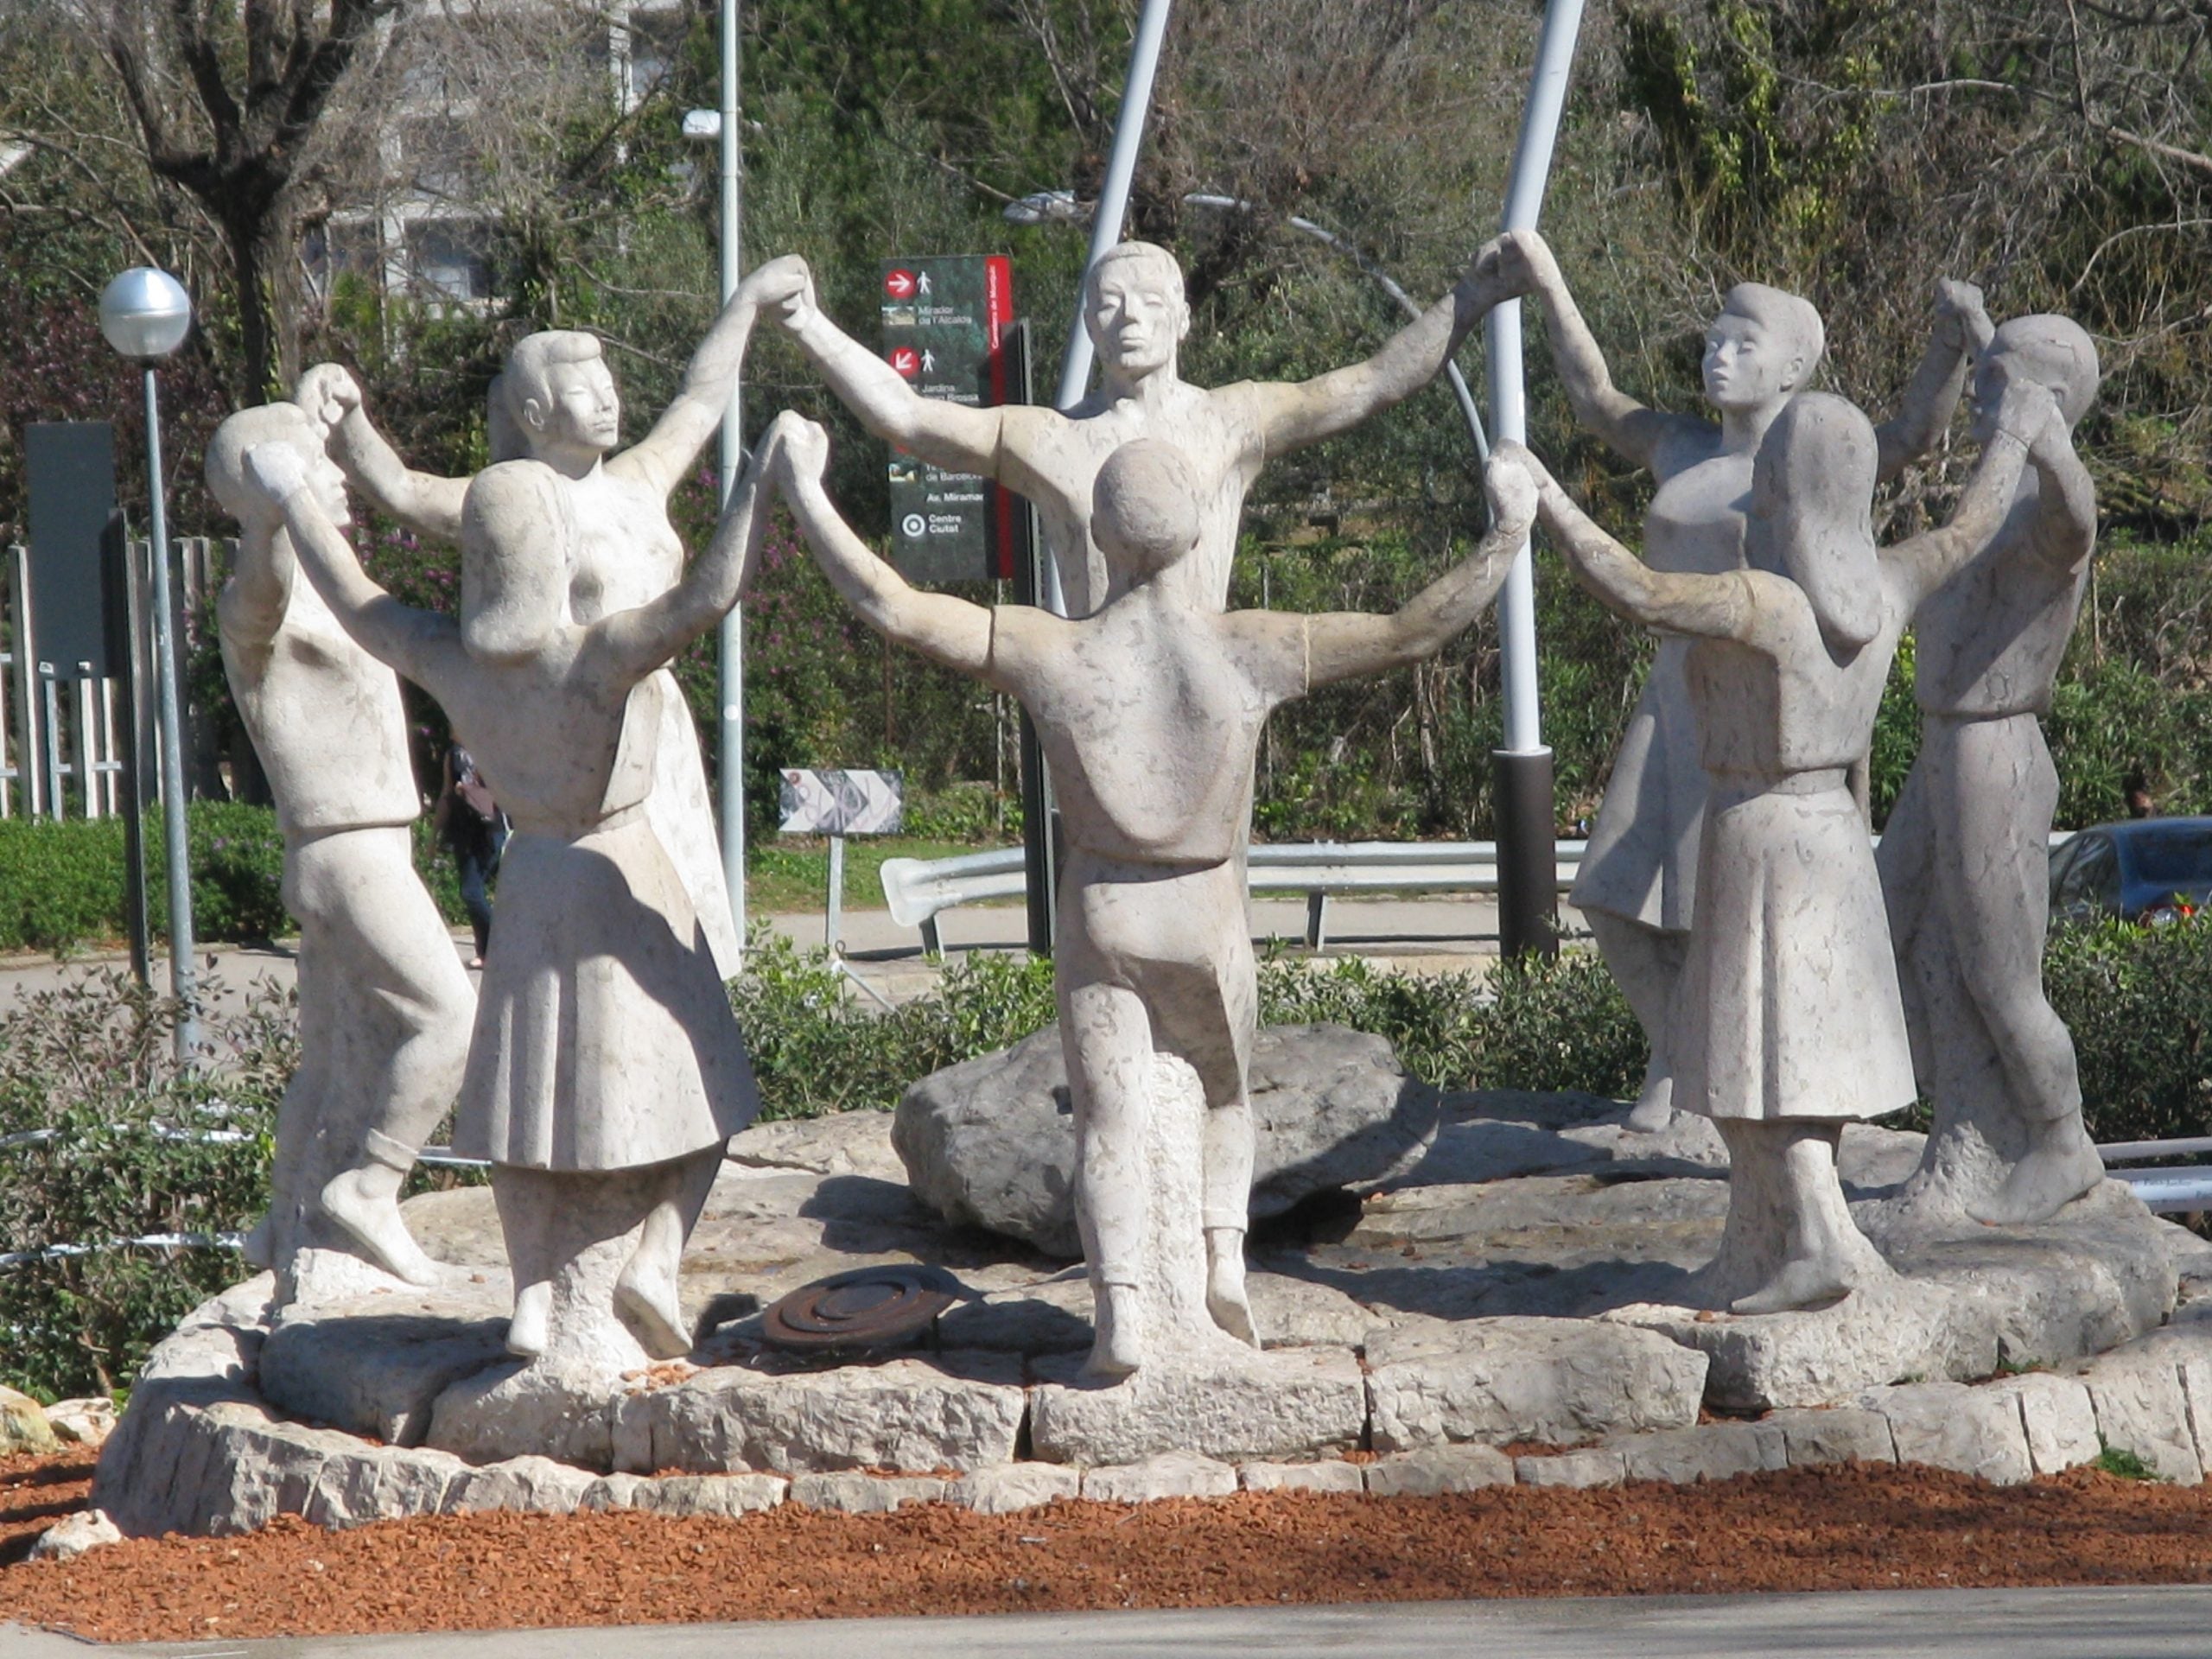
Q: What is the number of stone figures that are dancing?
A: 8